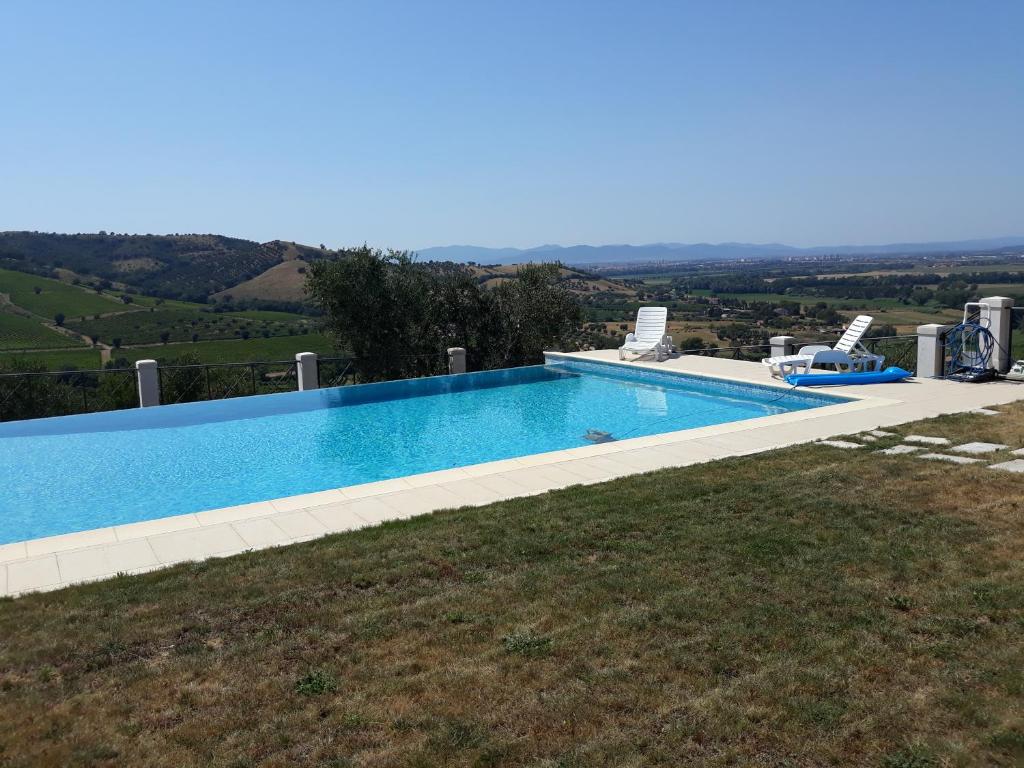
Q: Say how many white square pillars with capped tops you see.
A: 6